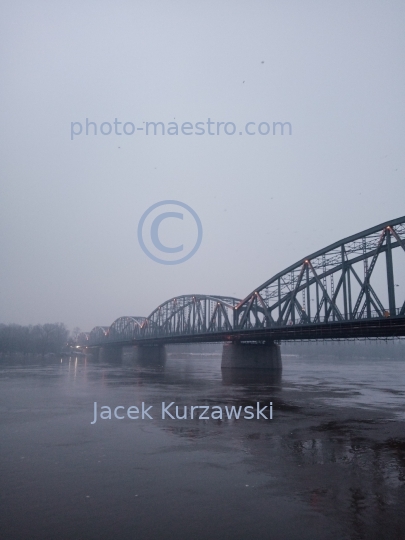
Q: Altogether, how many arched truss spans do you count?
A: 5